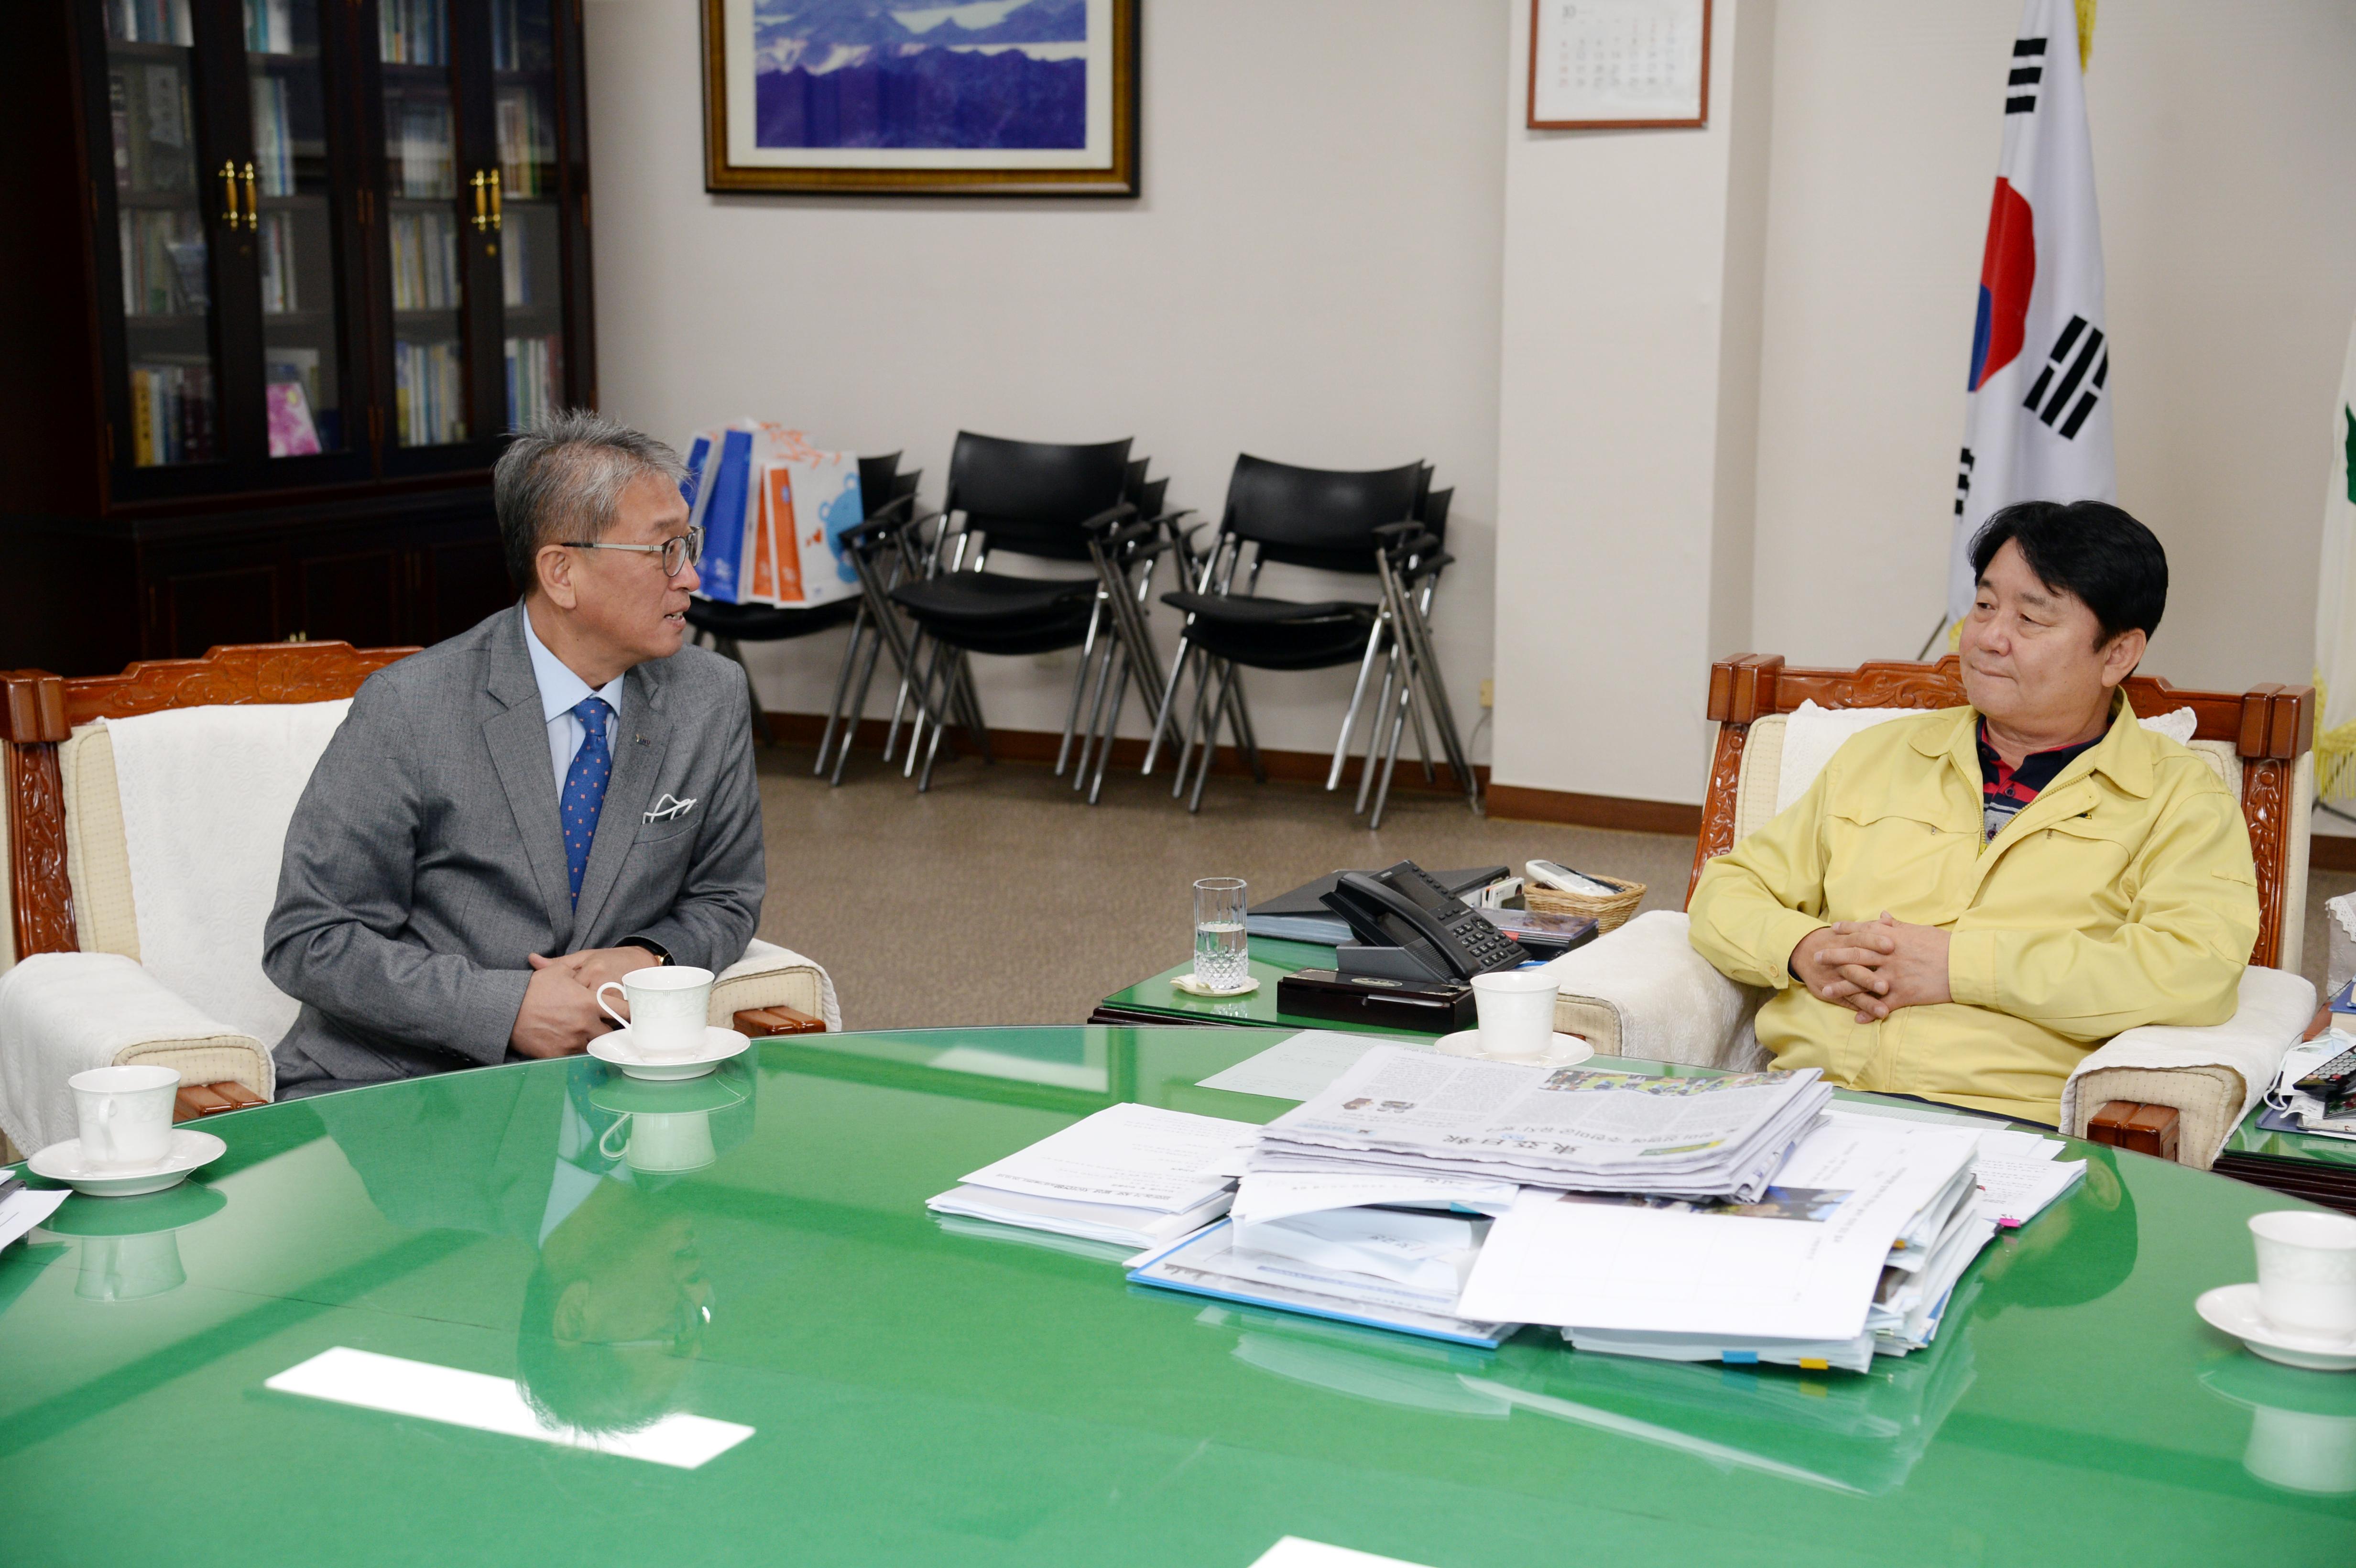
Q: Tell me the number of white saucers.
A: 4